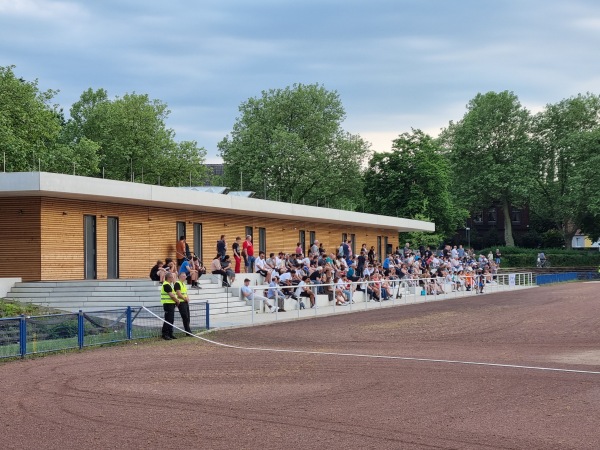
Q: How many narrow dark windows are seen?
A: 12